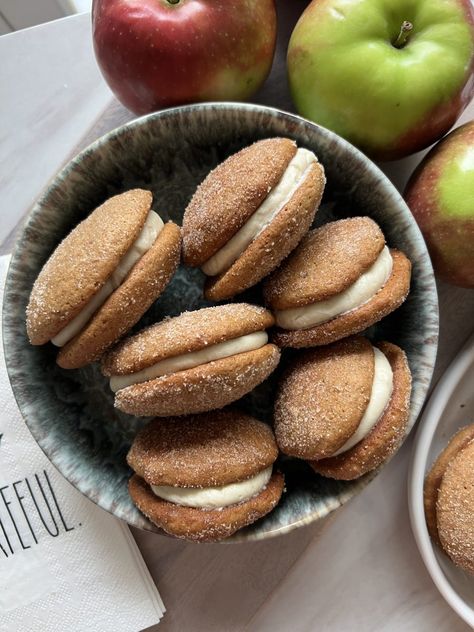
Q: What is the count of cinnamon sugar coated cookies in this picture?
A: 7